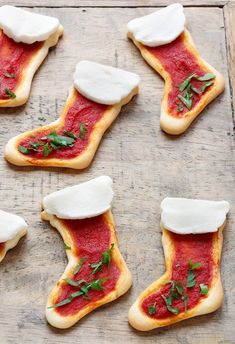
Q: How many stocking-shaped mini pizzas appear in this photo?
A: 6